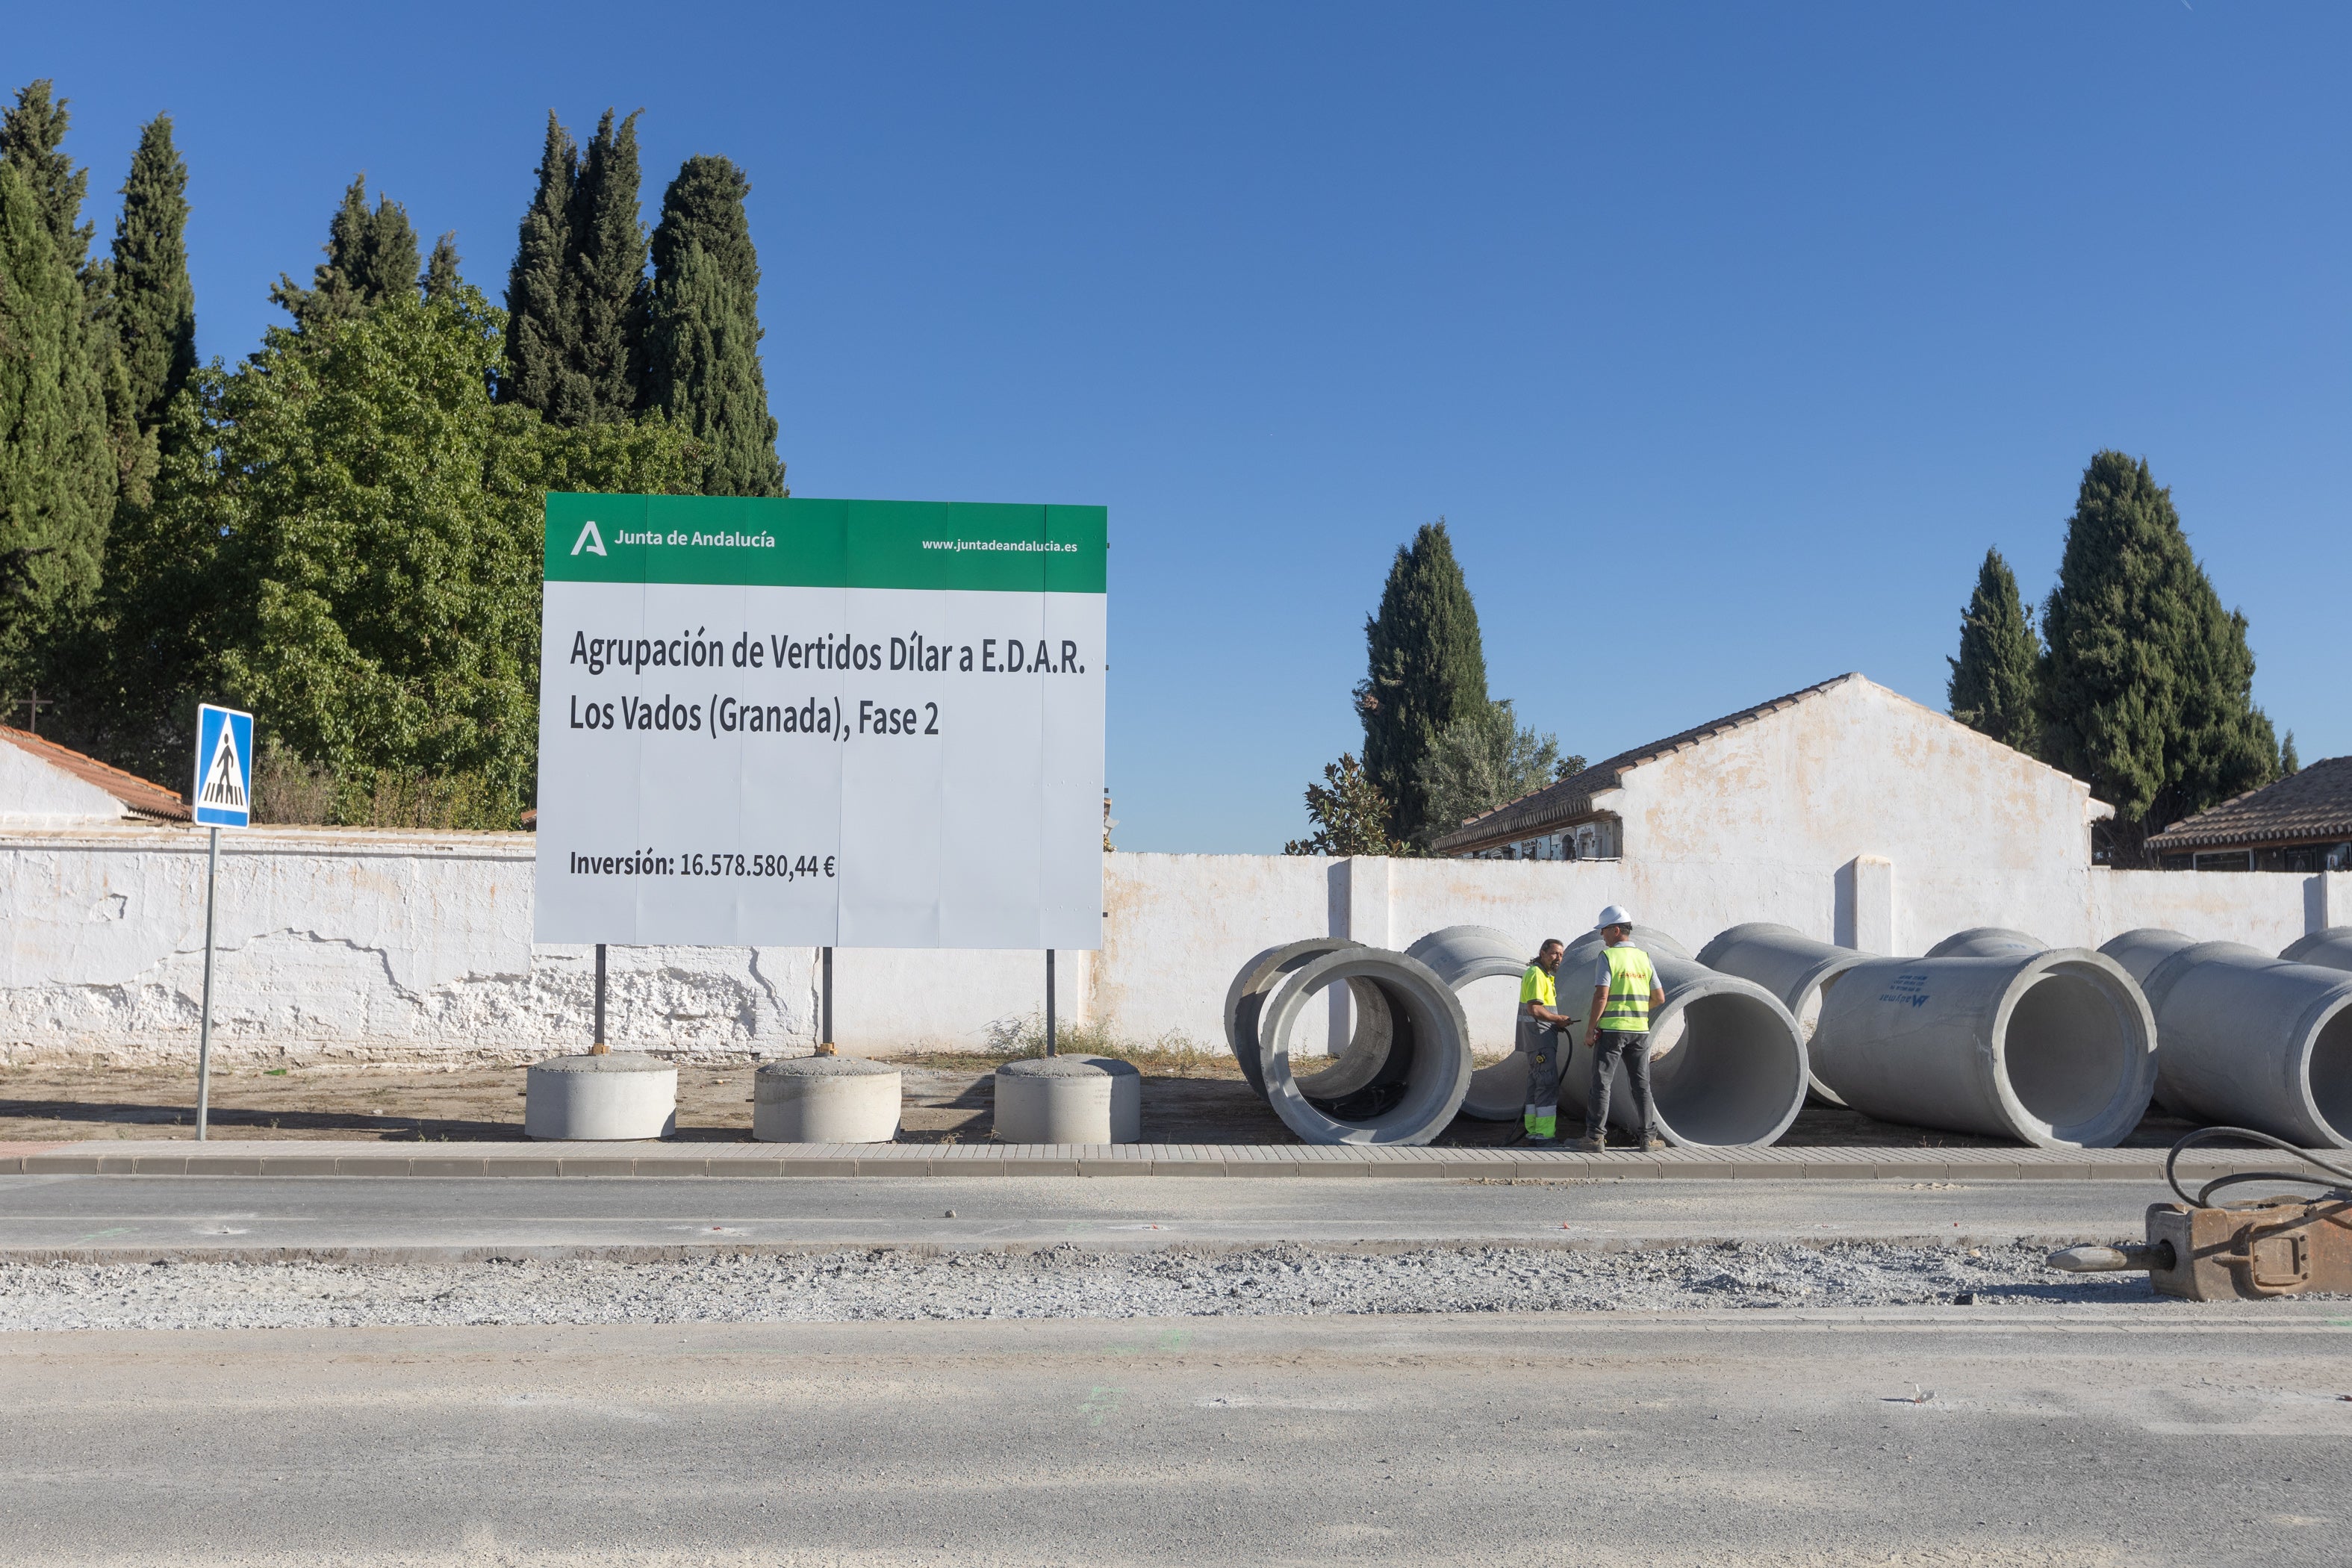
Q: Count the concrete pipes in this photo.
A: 11